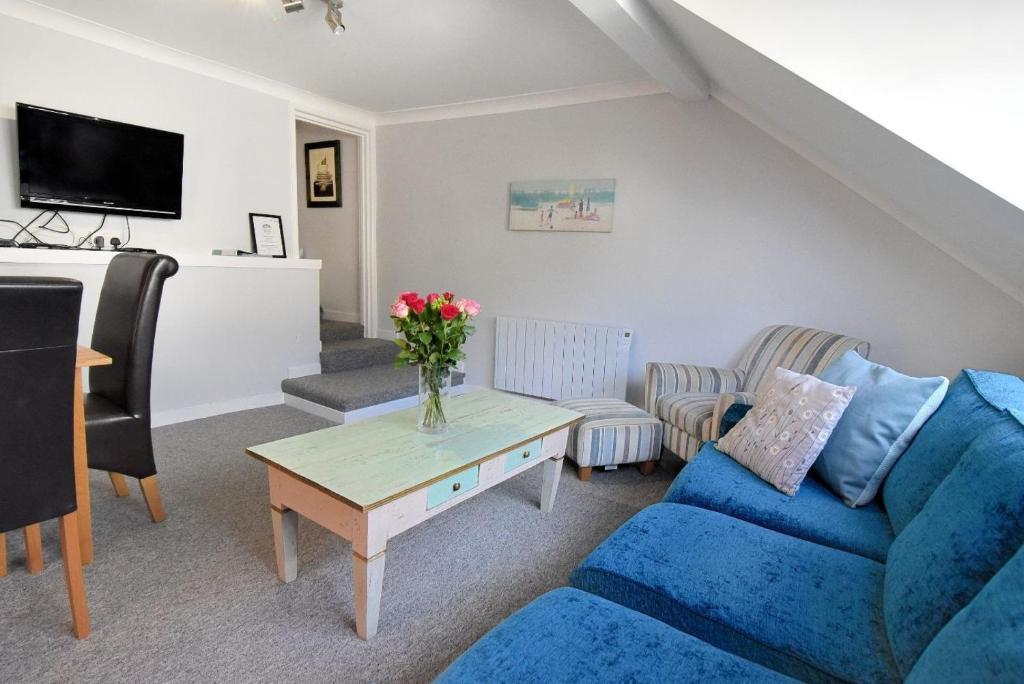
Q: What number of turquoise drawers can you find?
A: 2